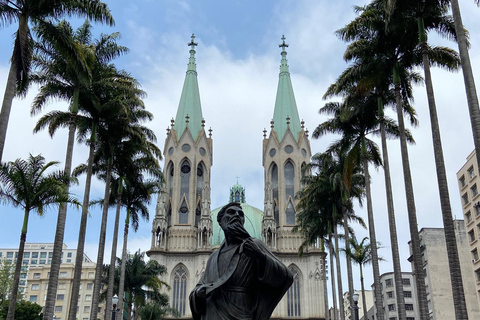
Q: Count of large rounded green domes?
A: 1